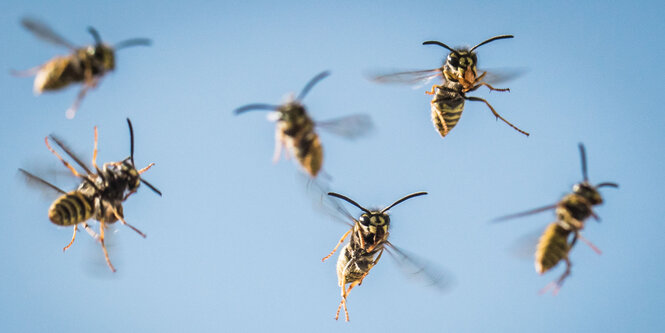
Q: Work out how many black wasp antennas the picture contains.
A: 12